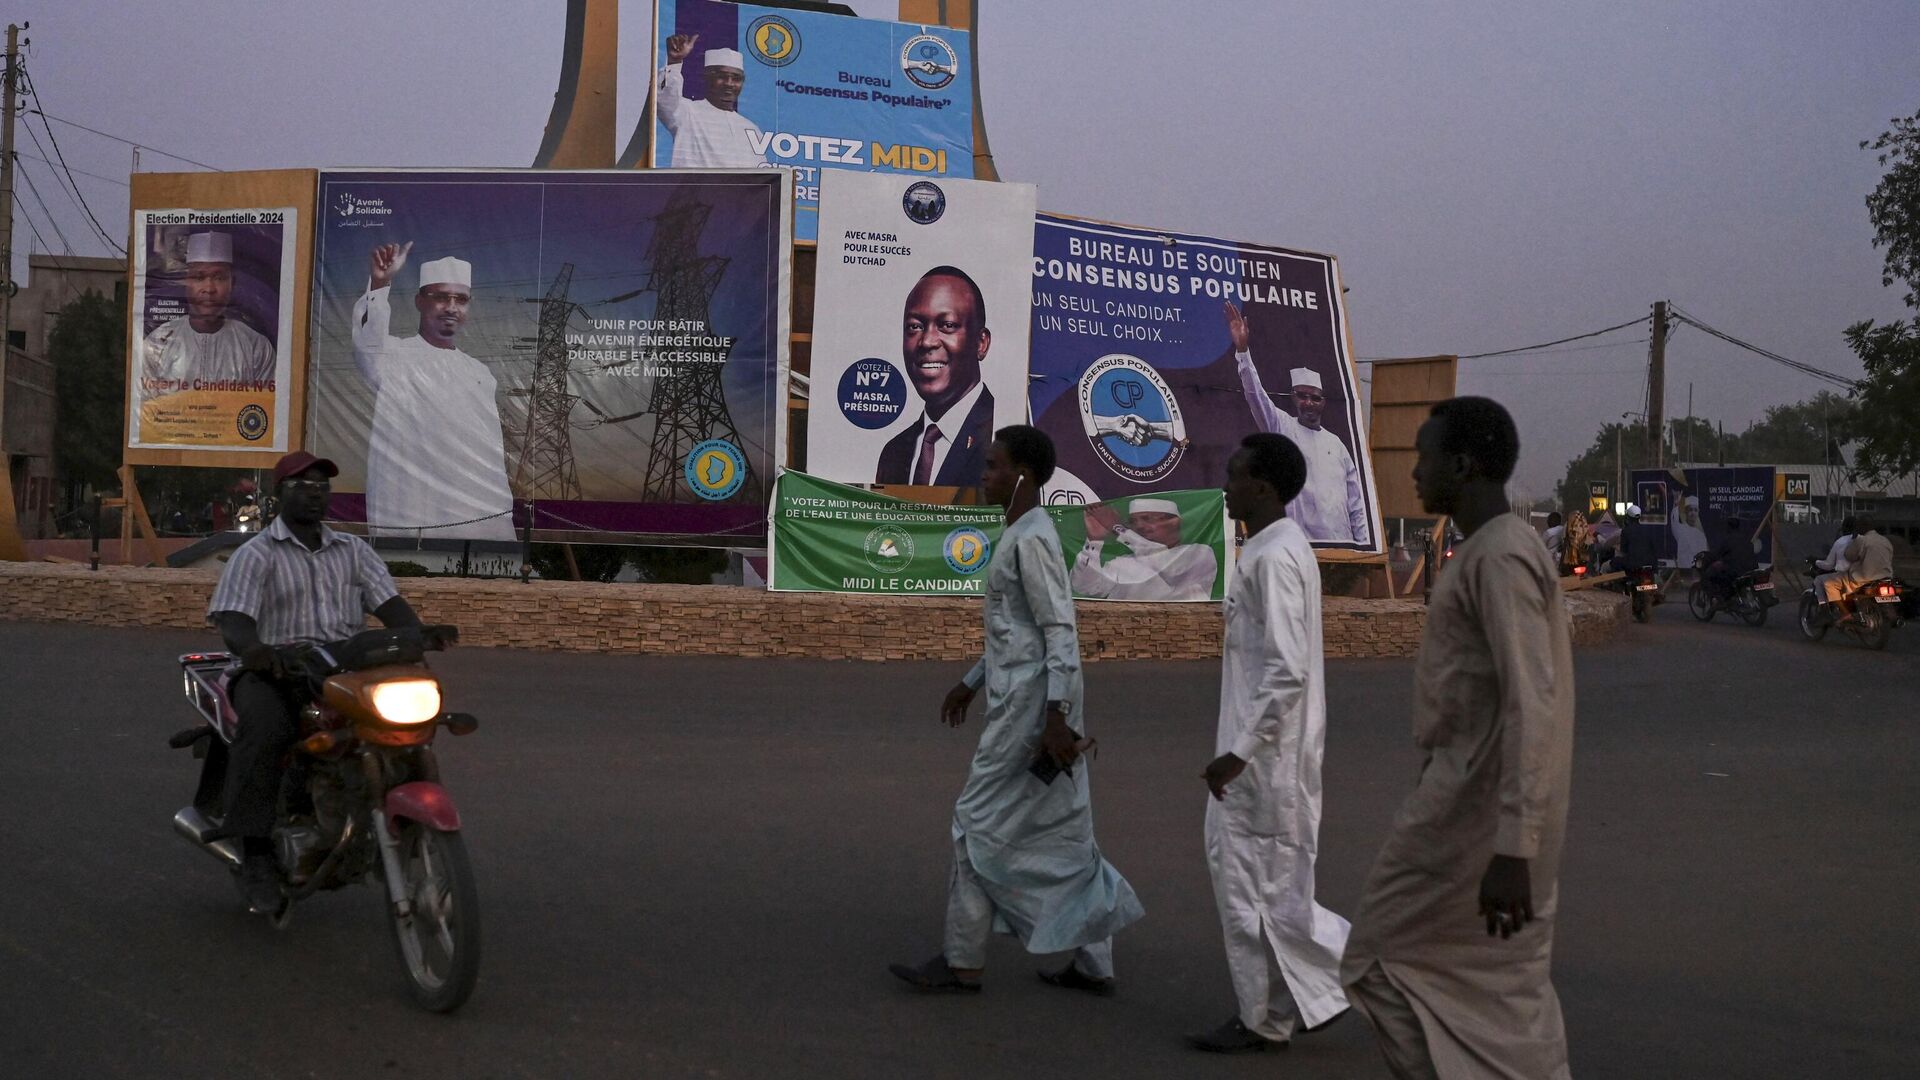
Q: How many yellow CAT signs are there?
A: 2